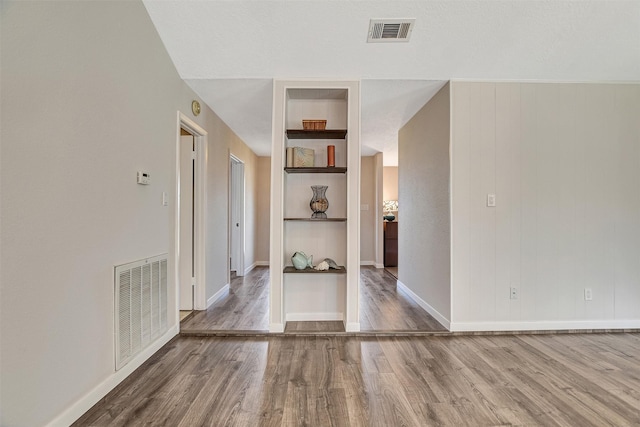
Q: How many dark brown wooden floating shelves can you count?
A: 4